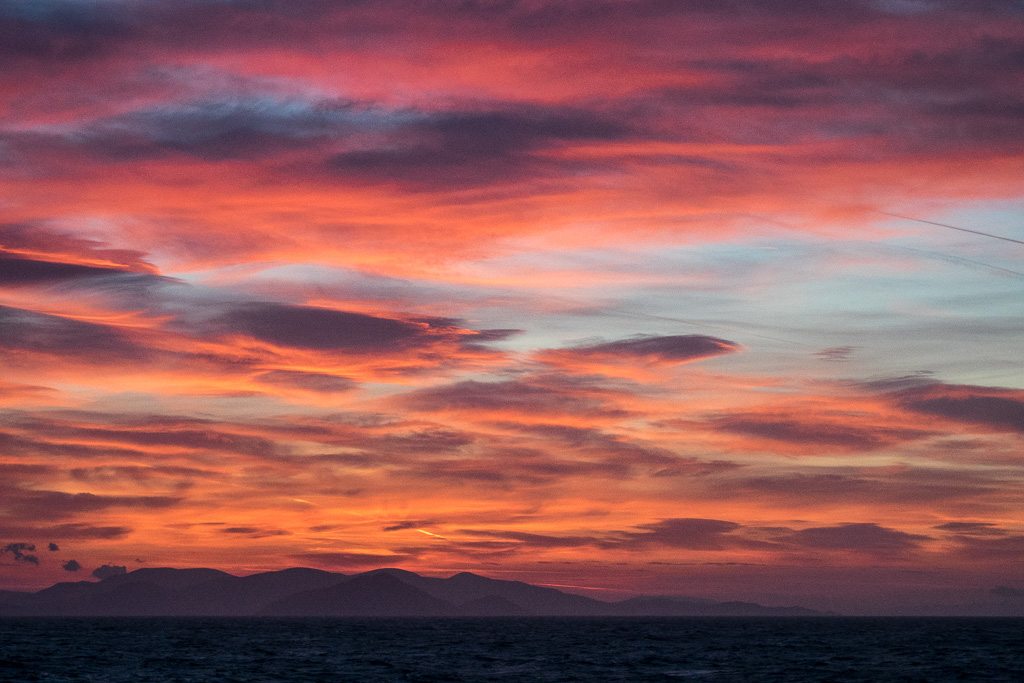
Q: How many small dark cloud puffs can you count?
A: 4